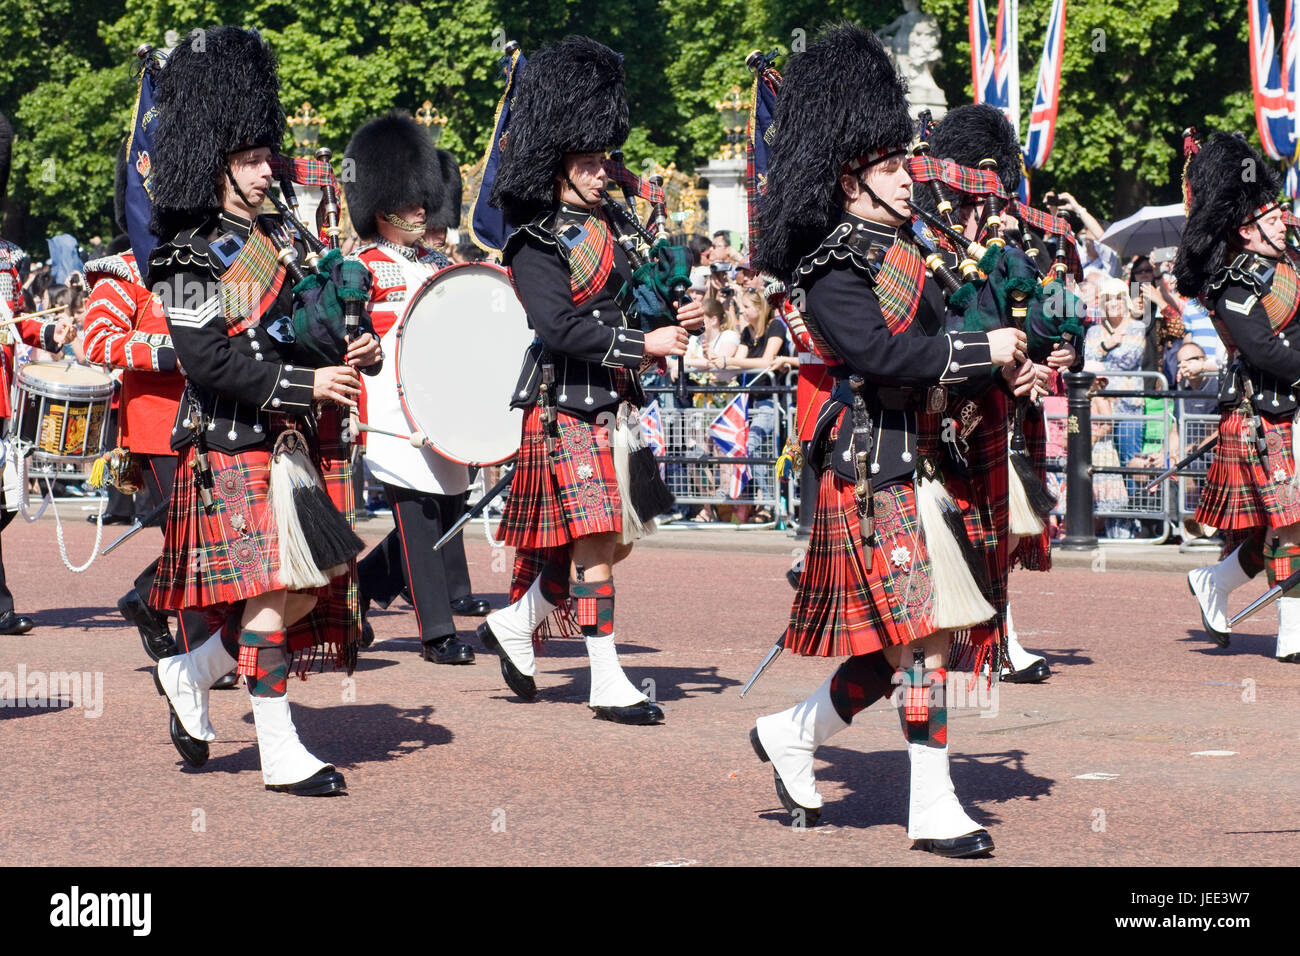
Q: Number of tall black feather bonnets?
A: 5